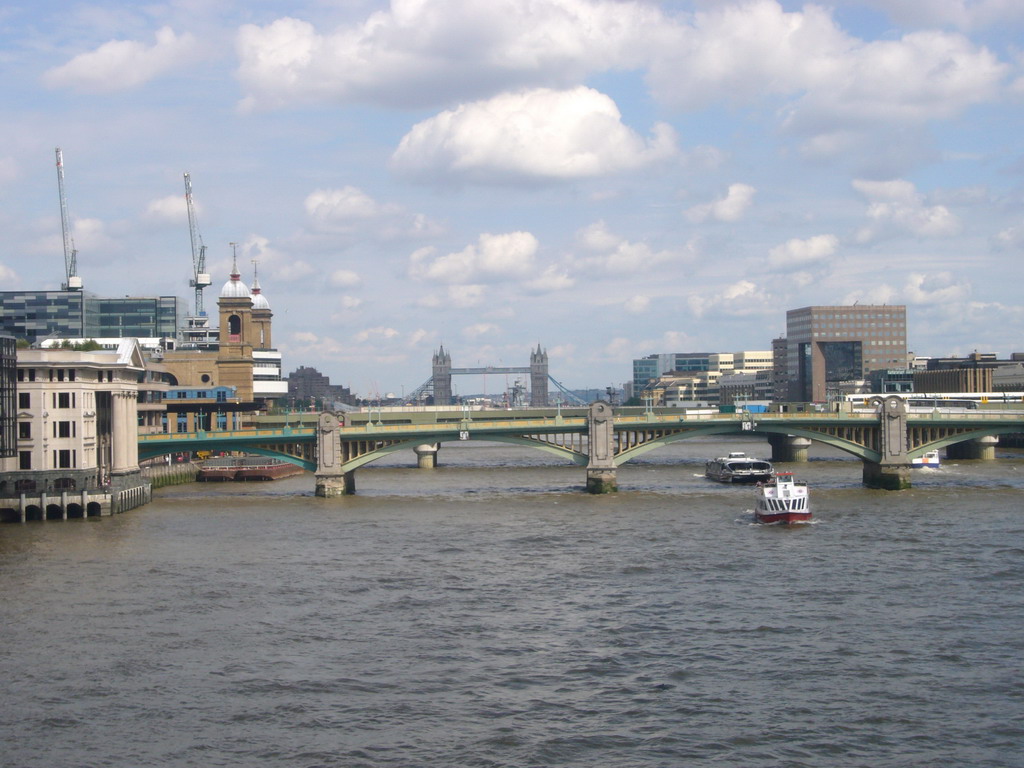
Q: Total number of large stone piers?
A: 3